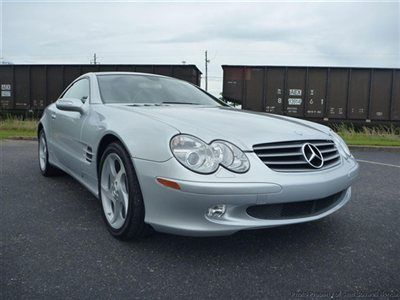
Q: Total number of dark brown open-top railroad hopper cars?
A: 2